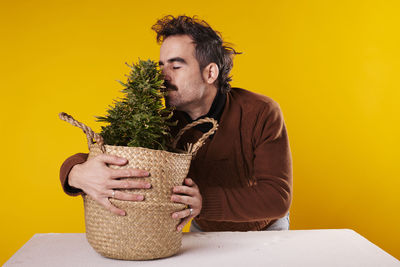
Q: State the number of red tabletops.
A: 0